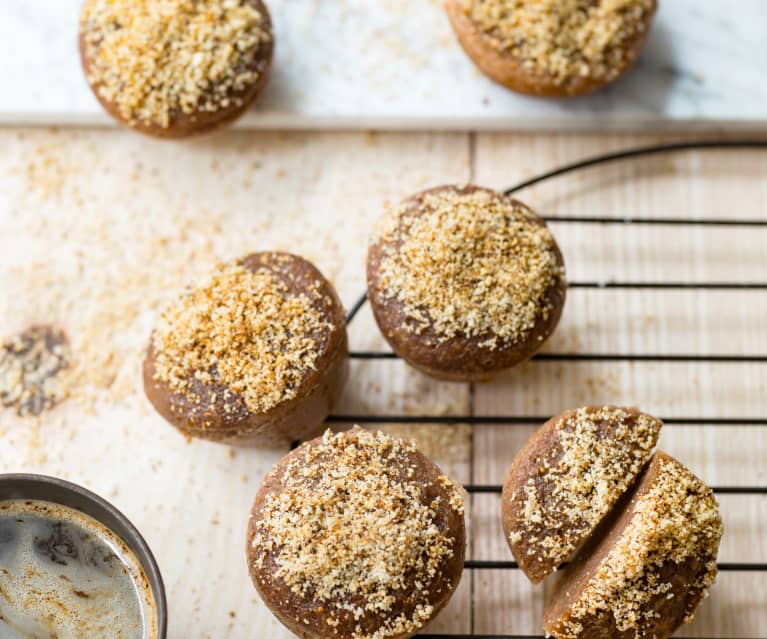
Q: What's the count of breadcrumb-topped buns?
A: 6